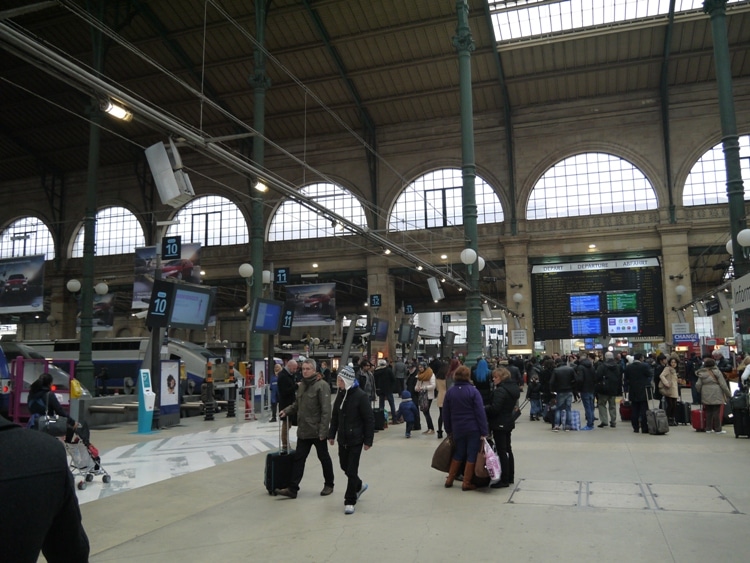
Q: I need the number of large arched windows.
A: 7